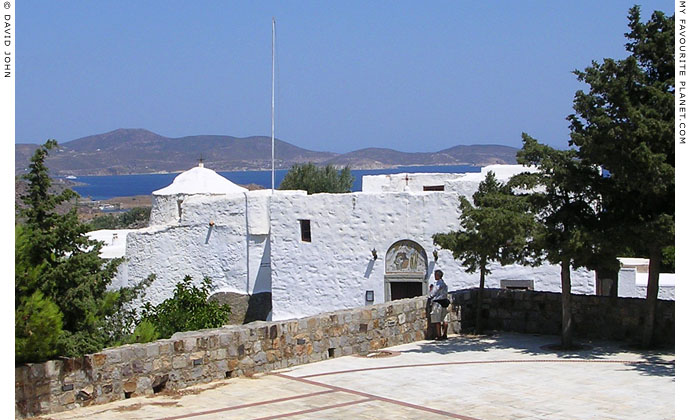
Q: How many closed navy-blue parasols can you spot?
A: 0